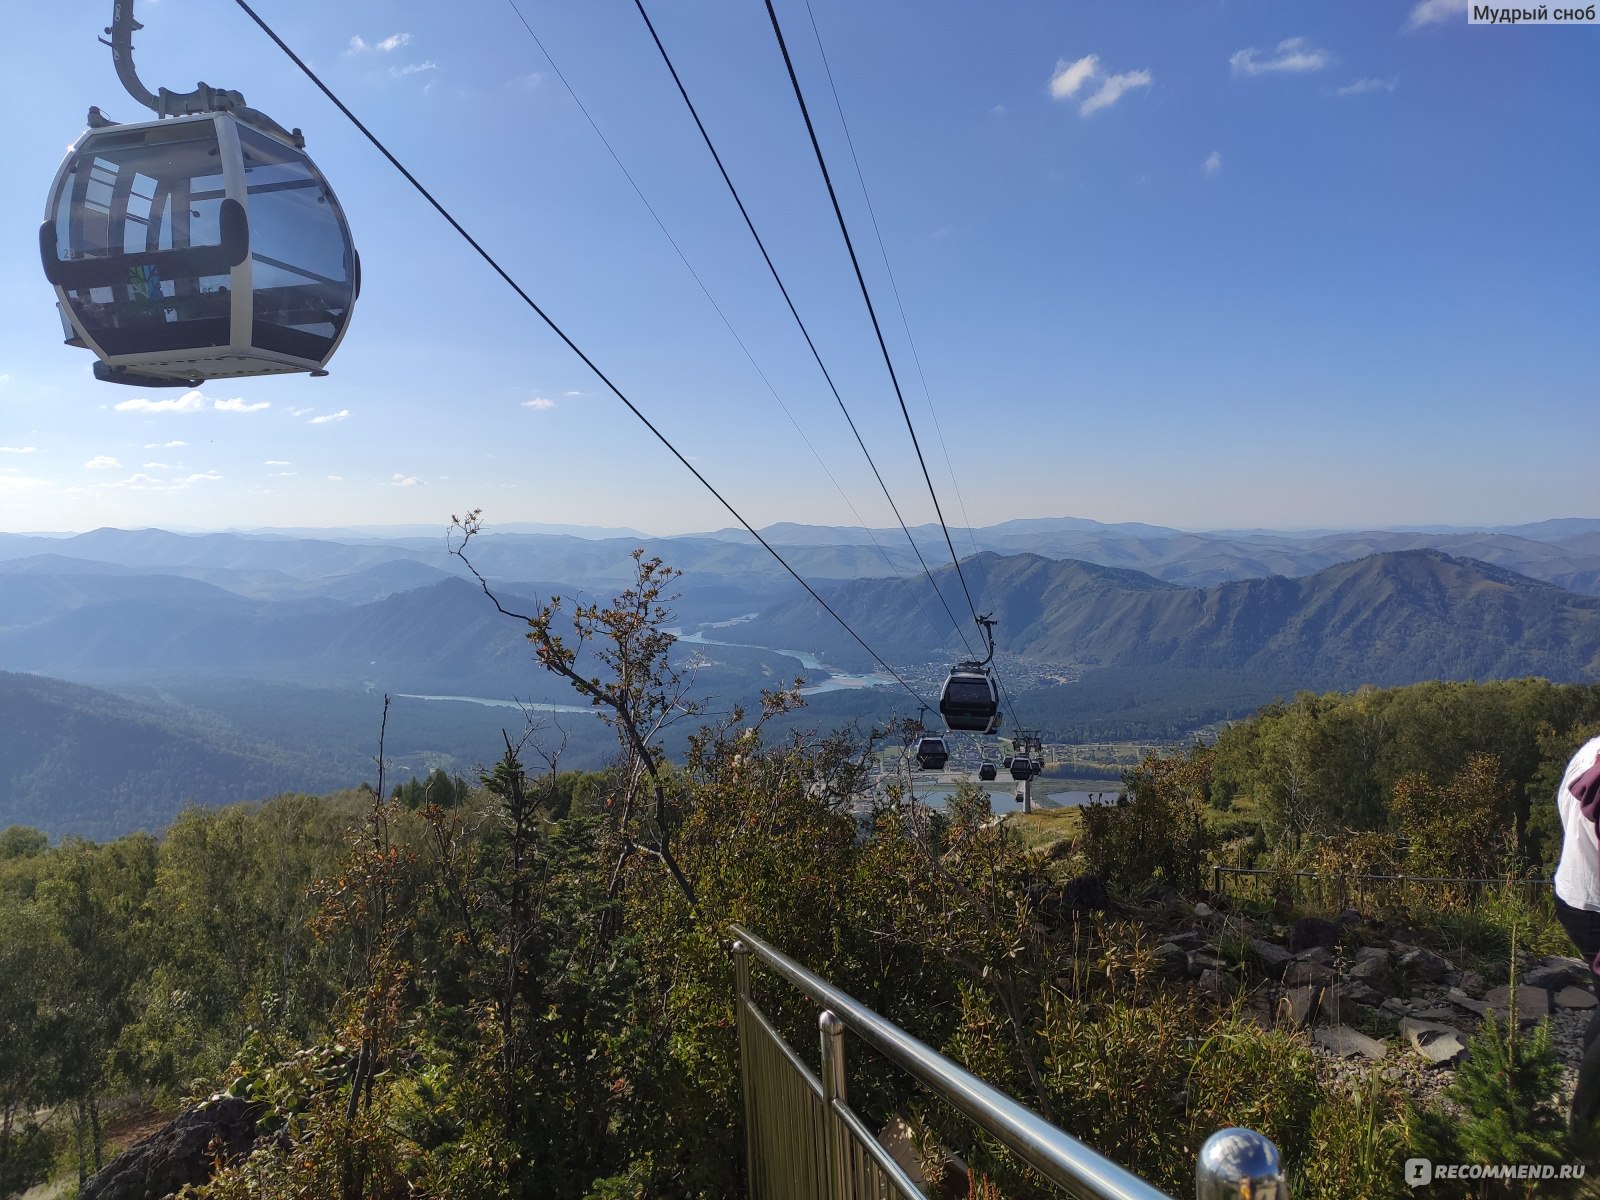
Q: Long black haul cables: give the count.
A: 3